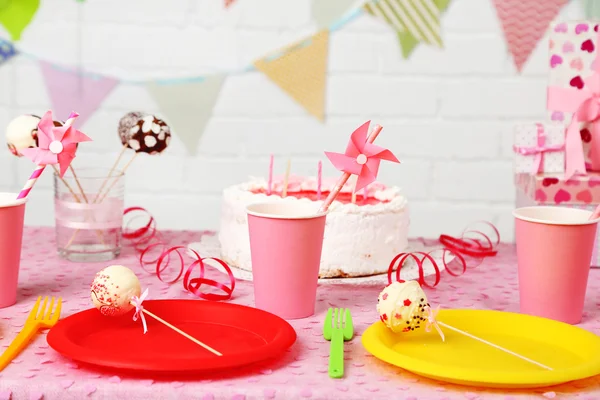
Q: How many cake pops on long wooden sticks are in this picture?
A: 6